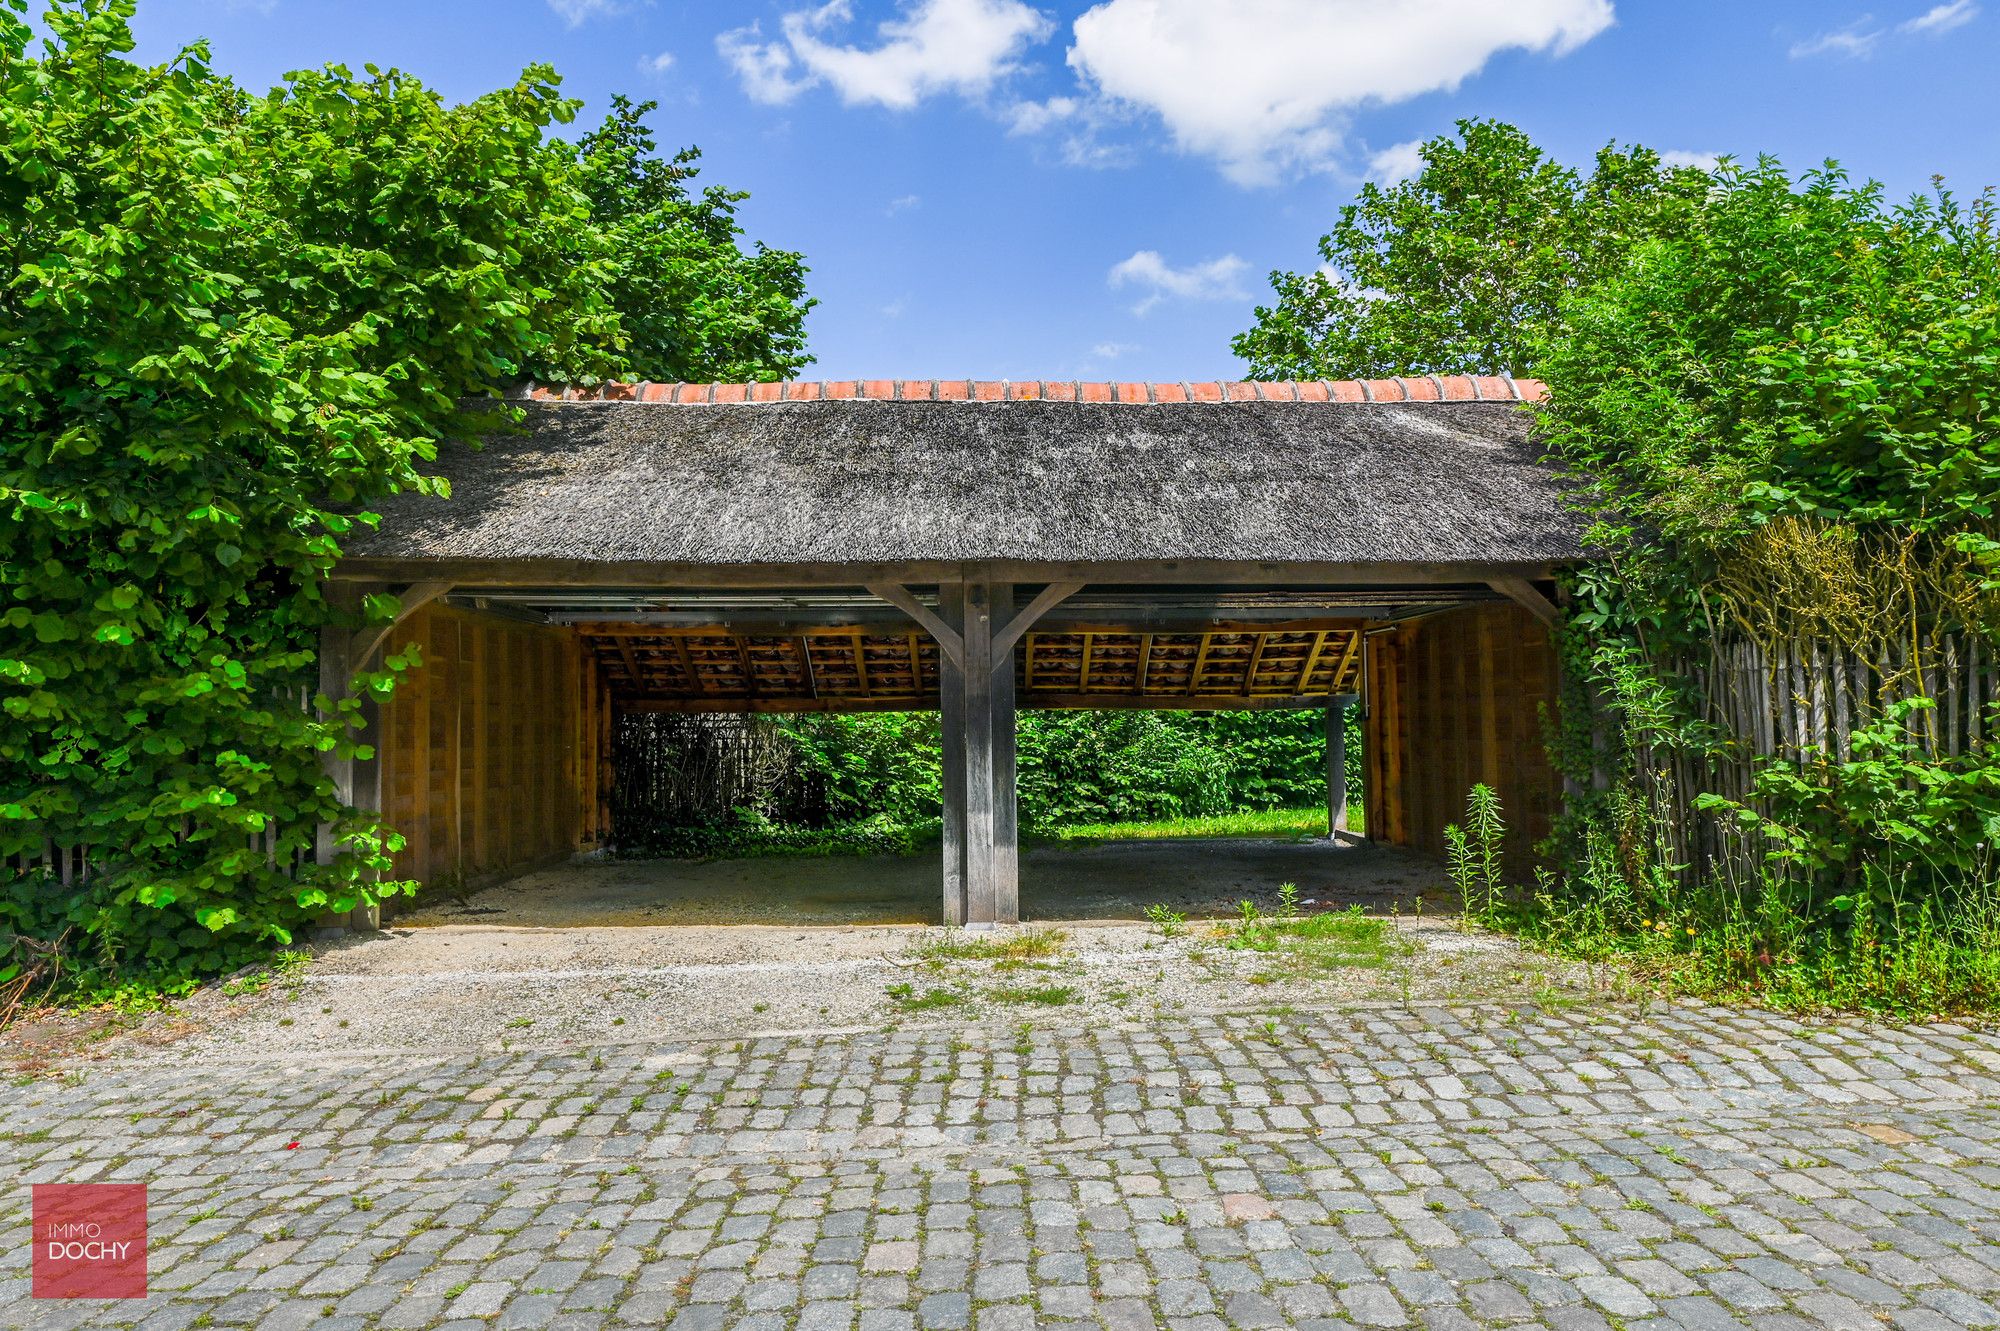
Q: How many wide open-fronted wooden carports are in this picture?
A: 1